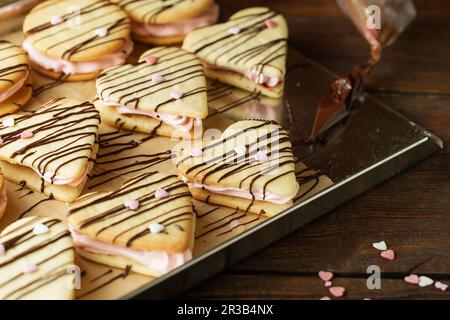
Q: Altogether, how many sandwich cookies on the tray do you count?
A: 10